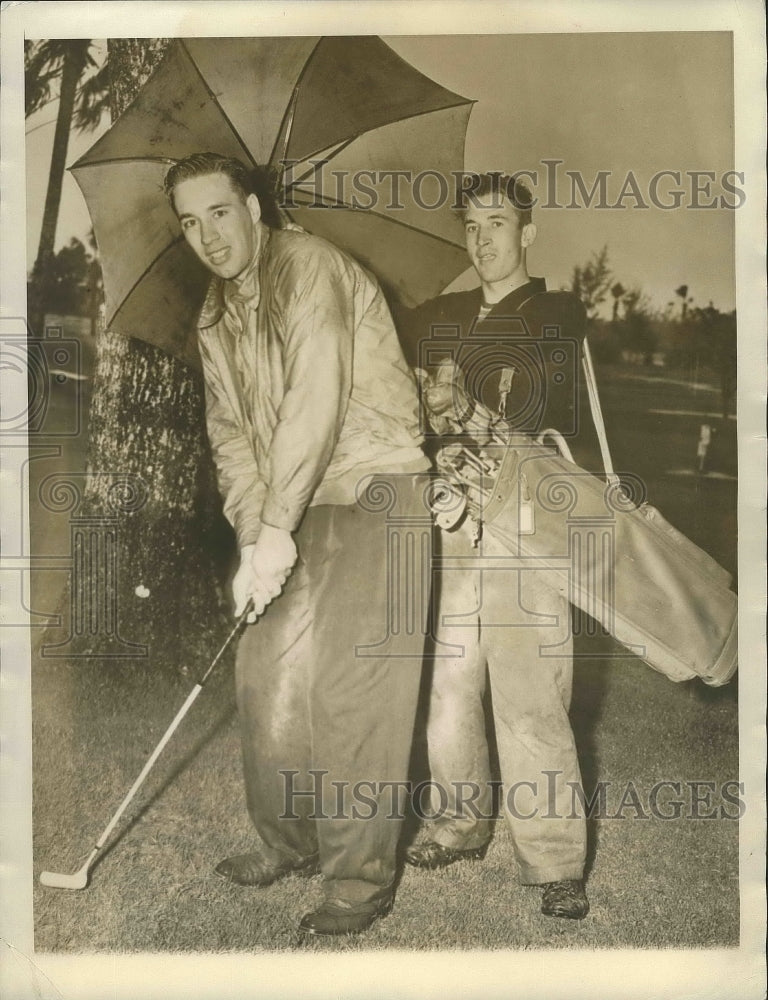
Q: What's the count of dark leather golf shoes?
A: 4